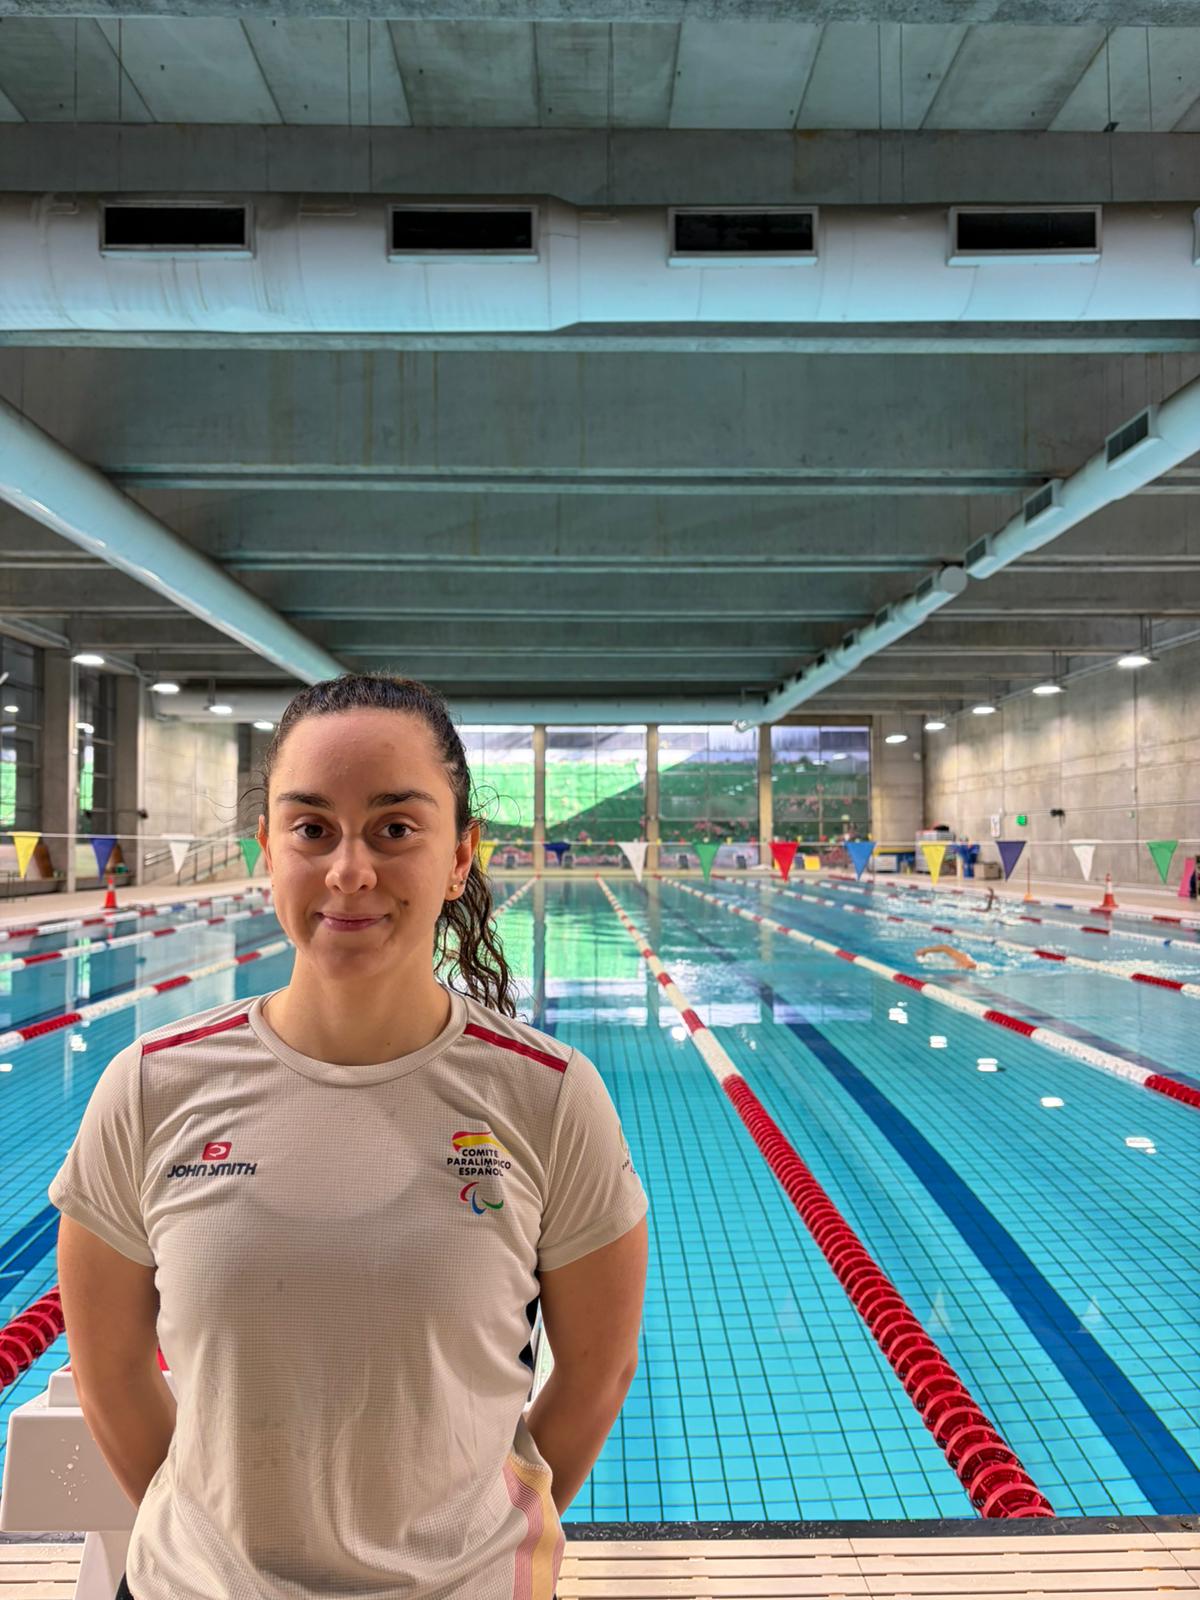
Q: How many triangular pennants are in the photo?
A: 14